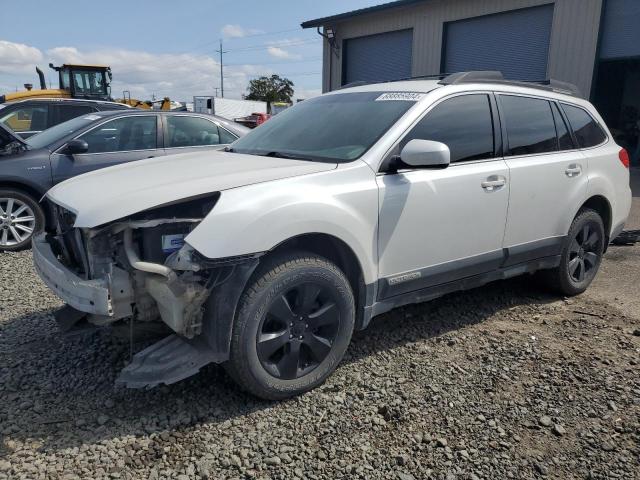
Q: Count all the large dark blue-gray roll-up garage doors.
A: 3